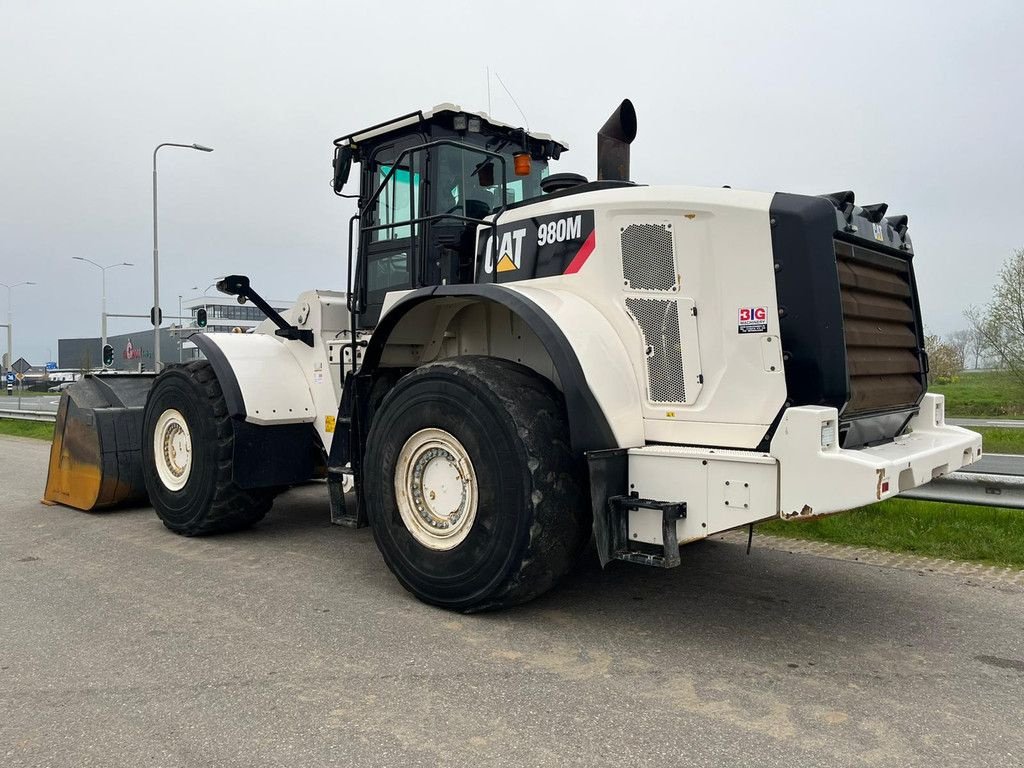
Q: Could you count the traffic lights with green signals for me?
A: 2